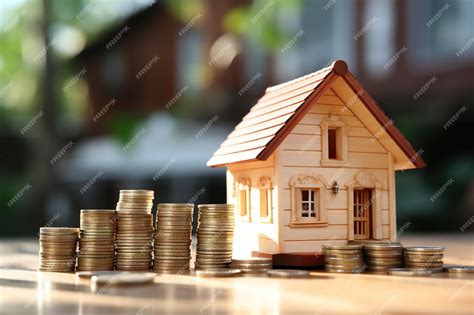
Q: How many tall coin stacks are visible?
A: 5